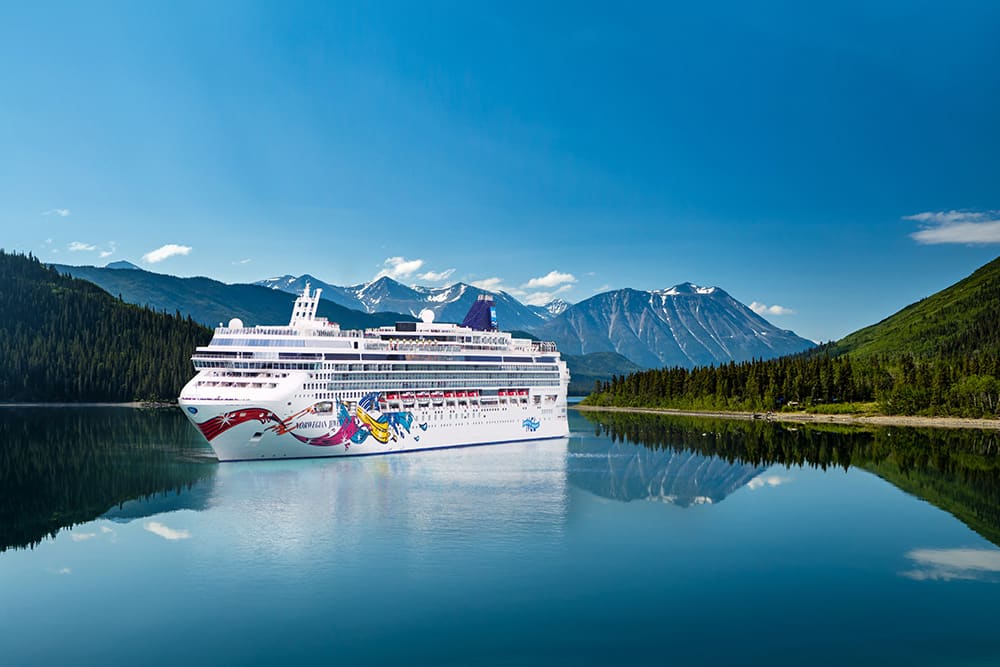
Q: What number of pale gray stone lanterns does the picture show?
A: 0